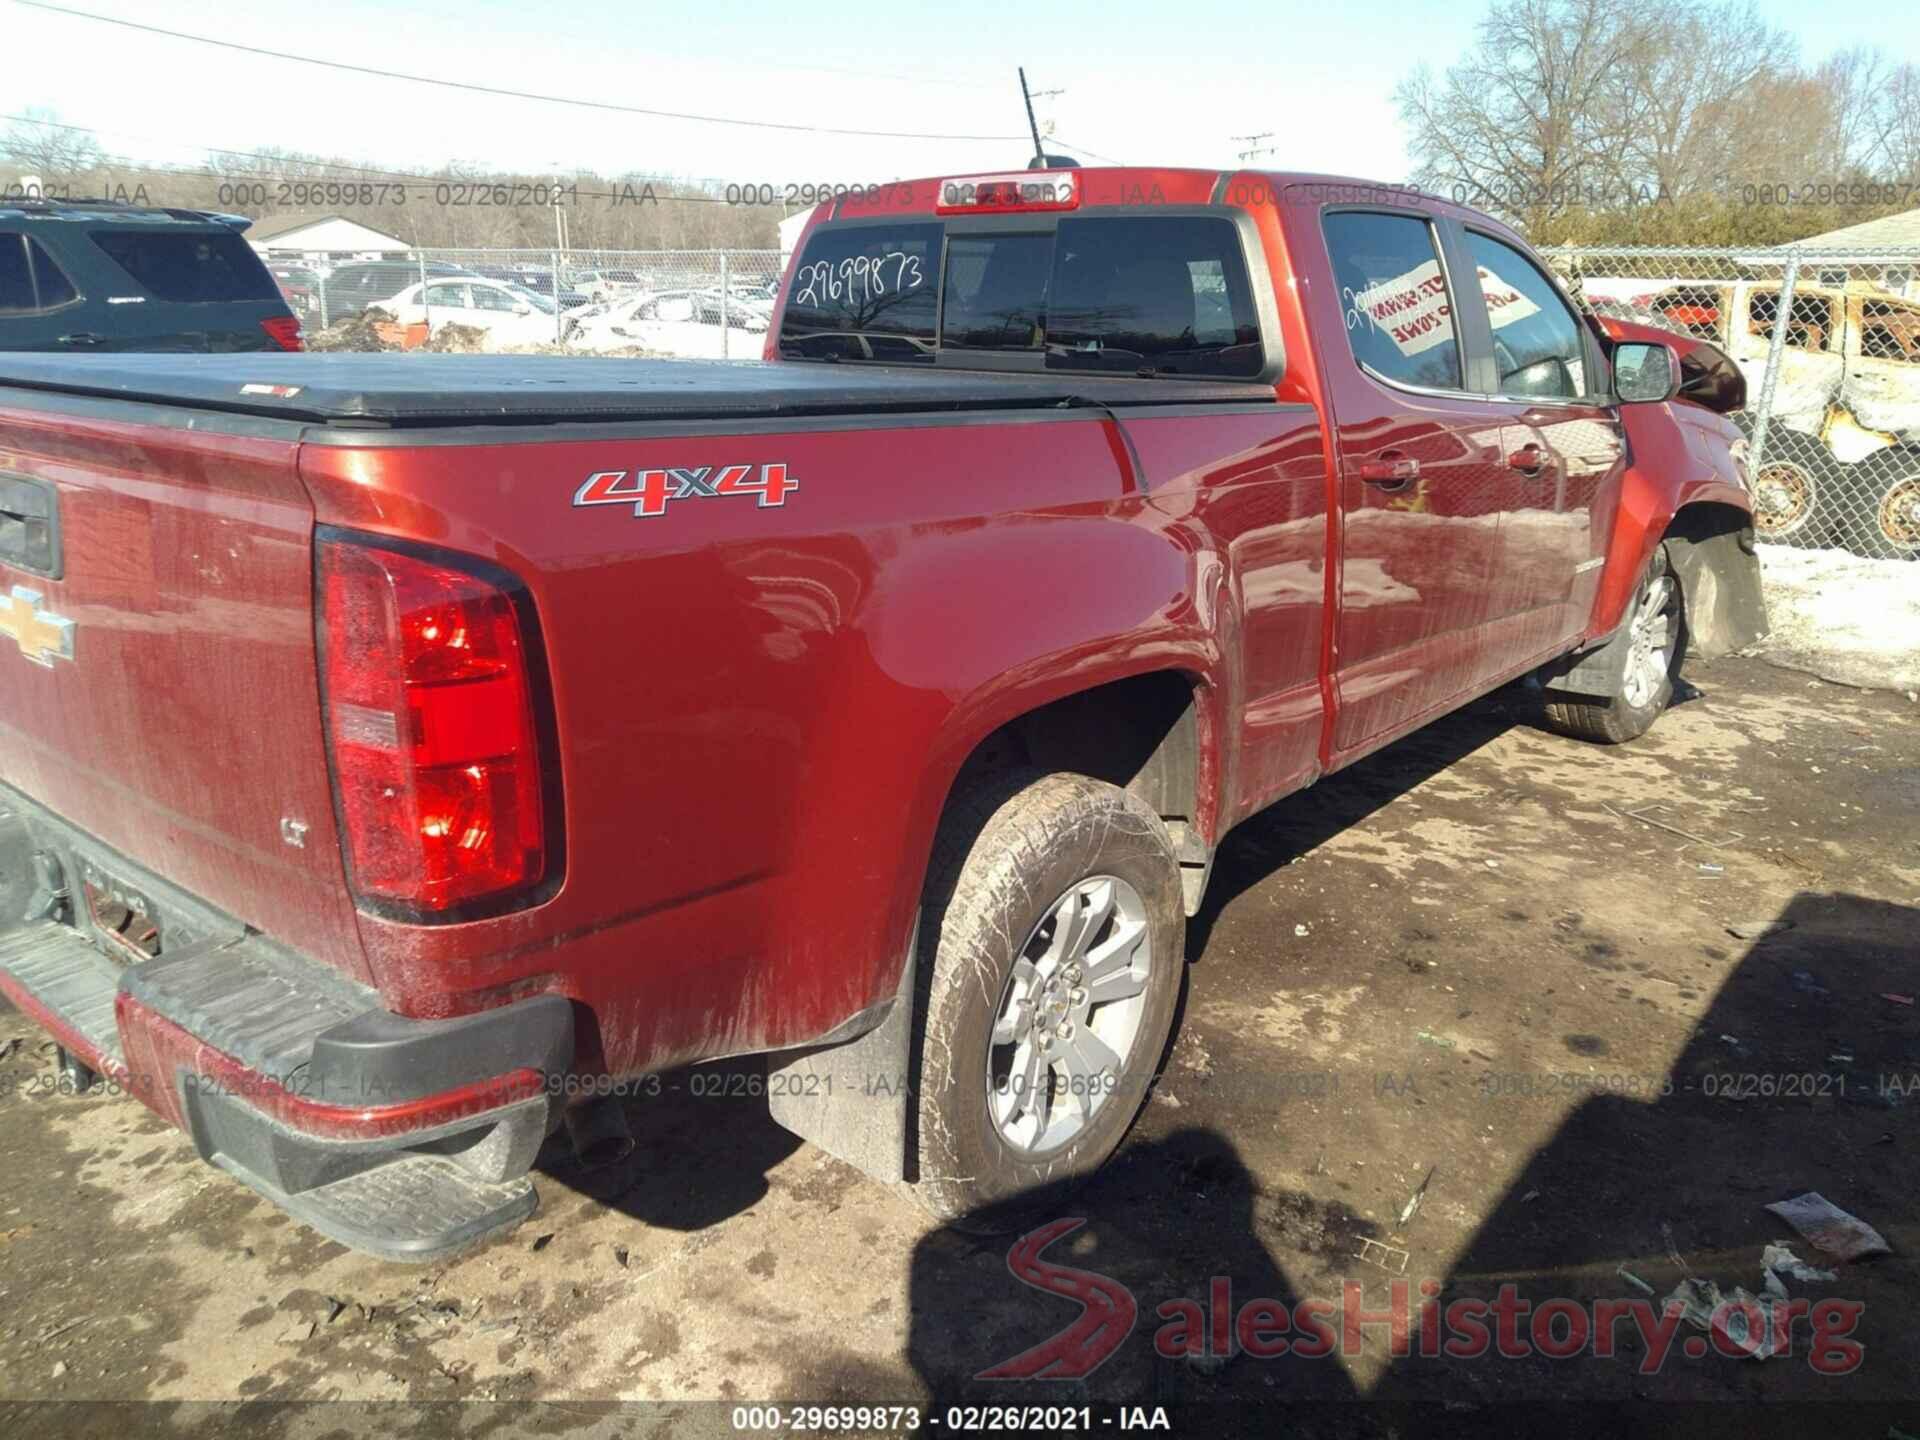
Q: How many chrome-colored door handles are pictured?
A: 0